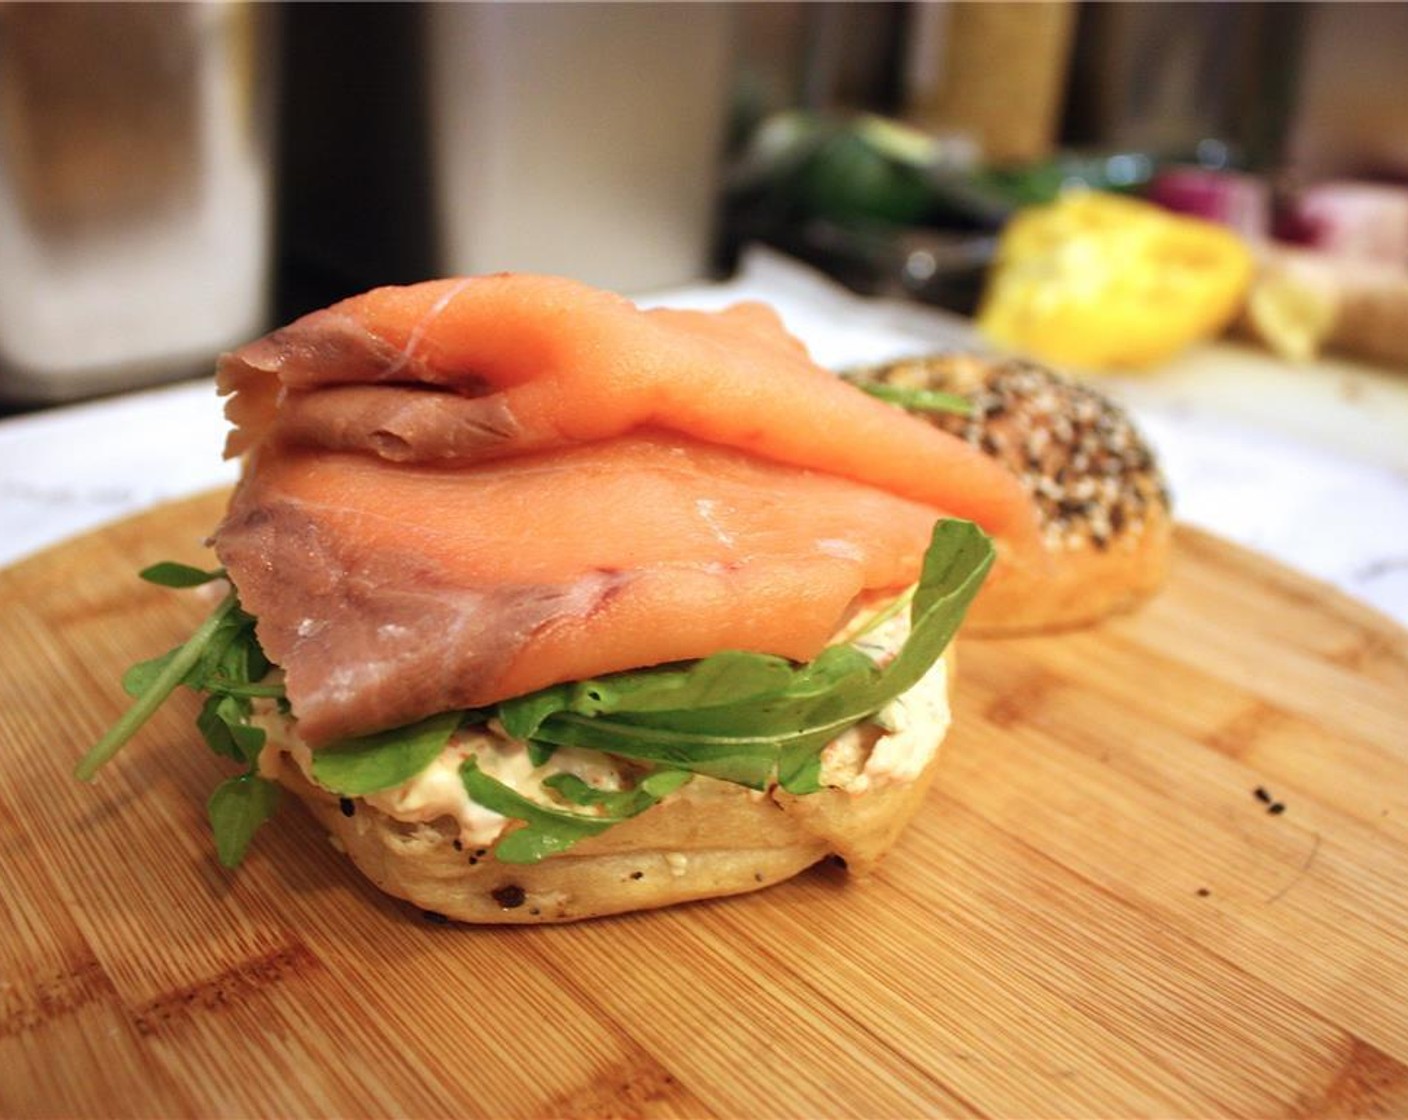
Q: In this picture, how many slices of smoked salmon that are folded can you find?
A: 1